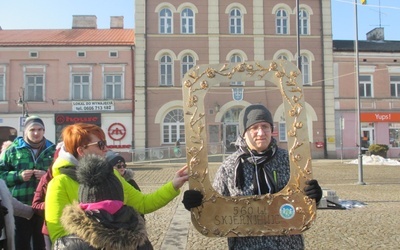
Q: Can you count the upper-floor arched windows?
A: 10